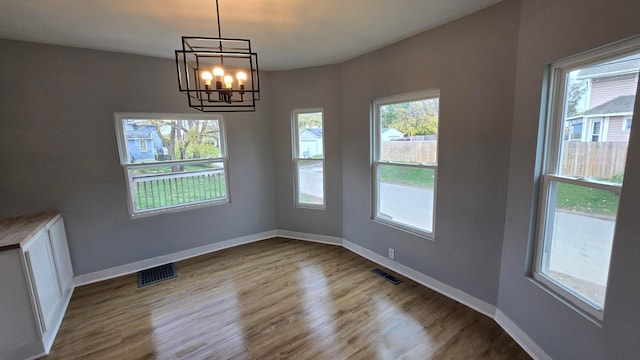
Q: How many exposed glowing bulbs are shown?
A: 4